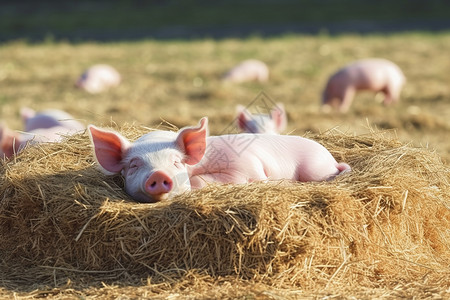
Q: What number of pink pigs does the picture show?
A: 7